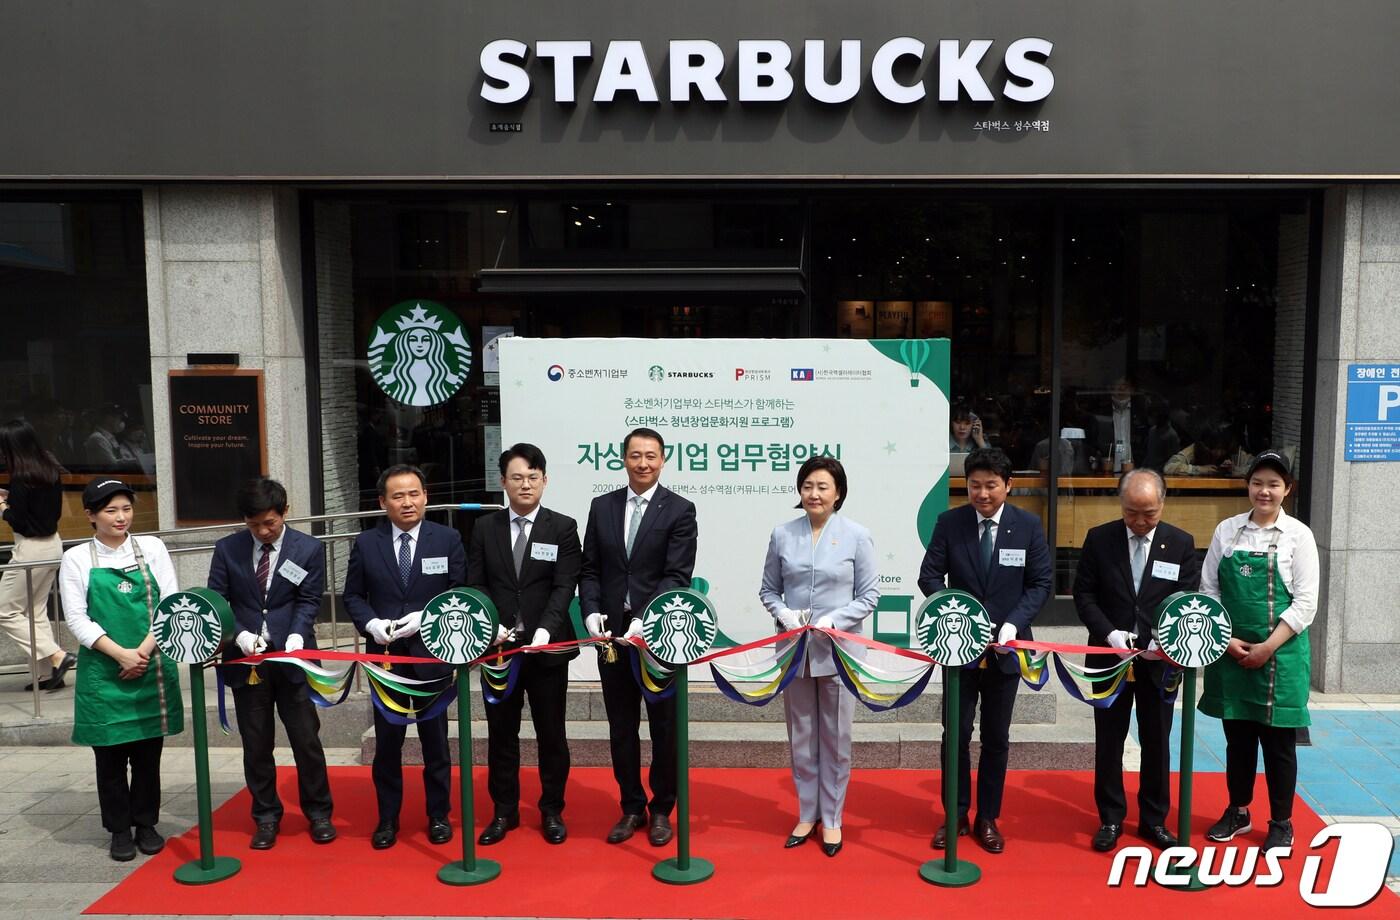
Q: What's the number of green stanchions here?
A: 5